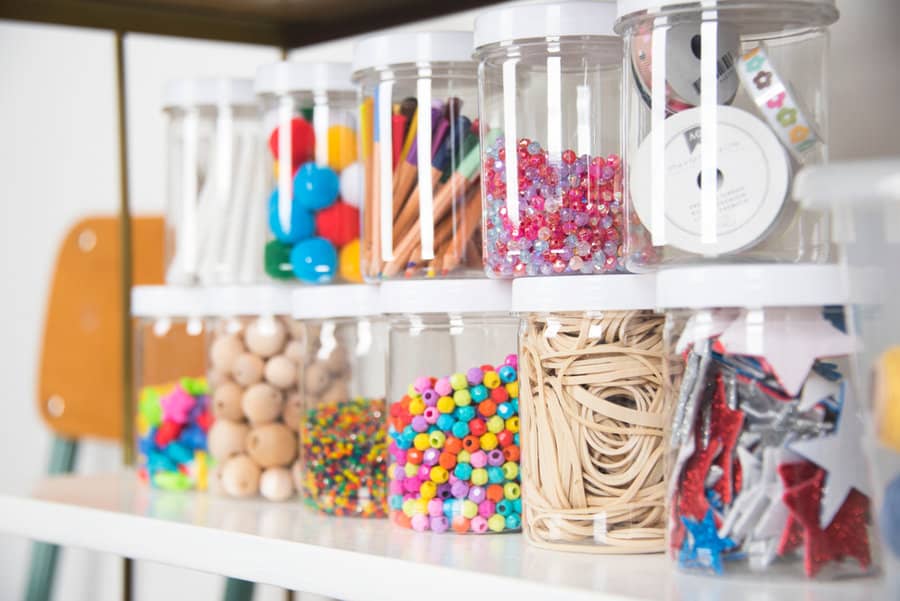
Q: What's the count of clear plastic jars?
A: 11